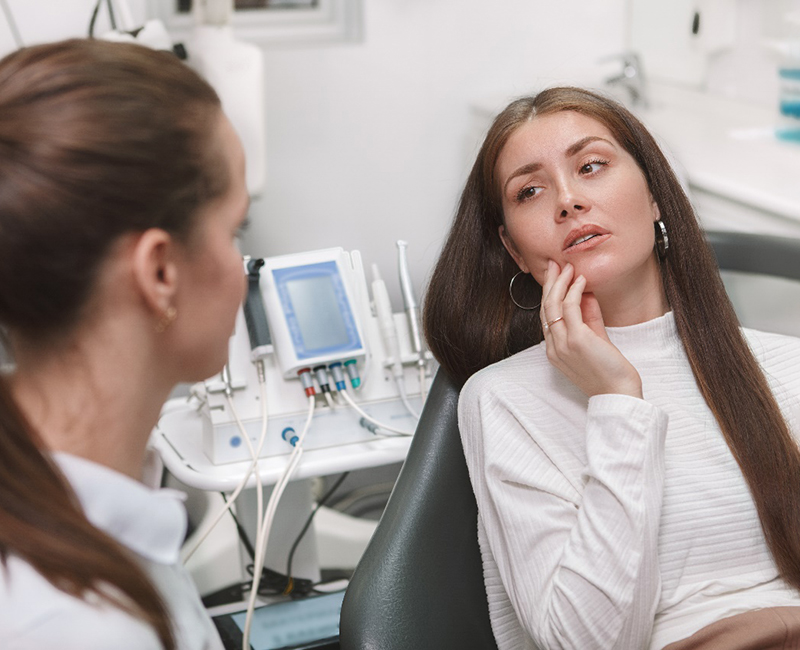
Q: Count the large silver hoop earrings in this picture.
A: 2